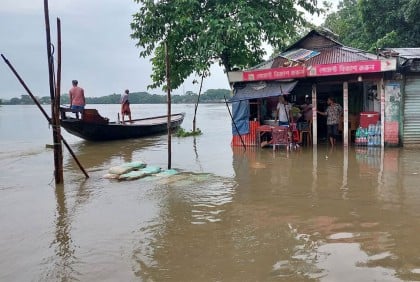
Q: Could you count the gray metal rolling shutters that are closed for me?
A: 1